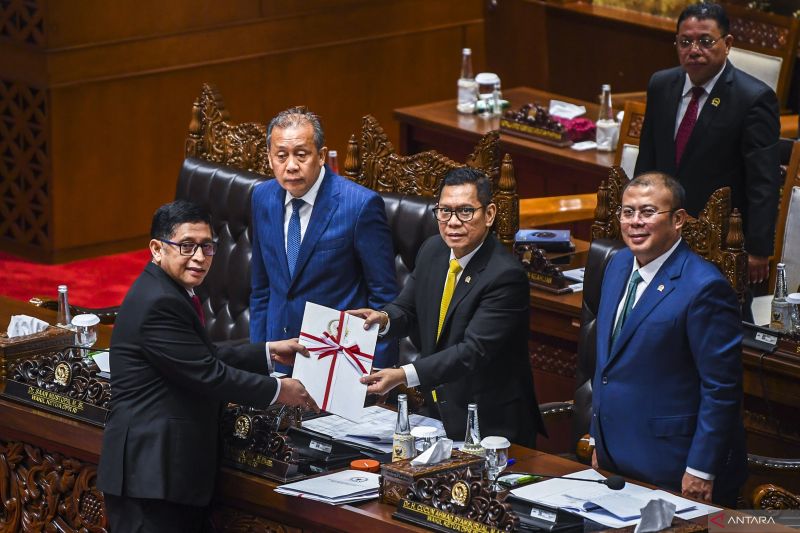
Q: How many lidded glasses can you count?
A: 5